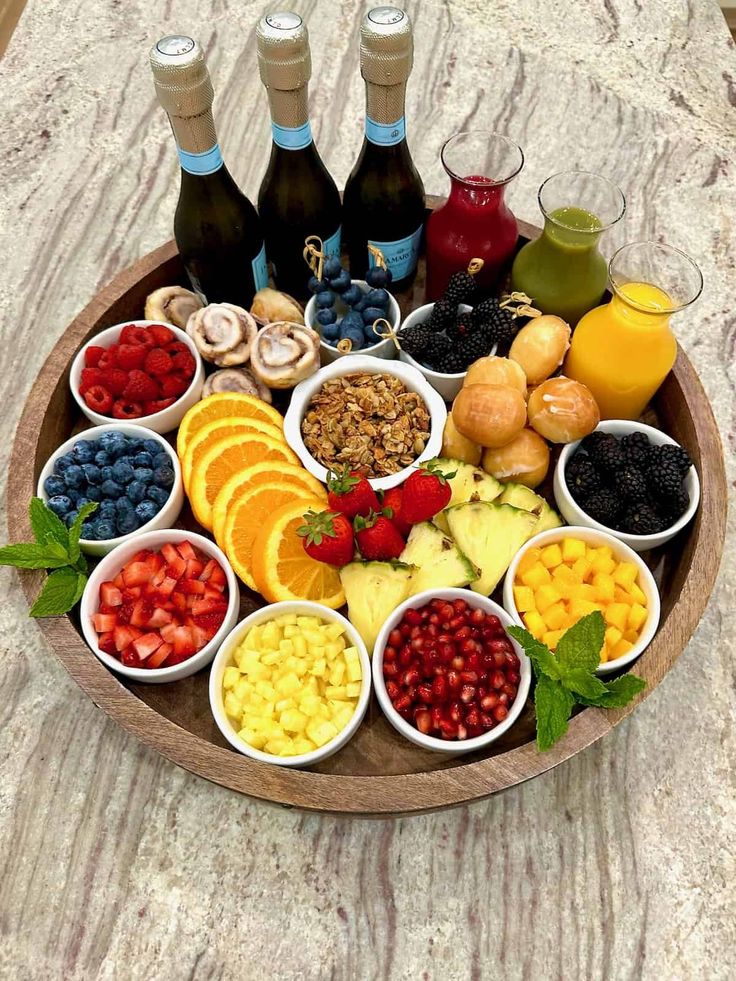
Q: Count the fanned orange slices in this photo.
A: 6